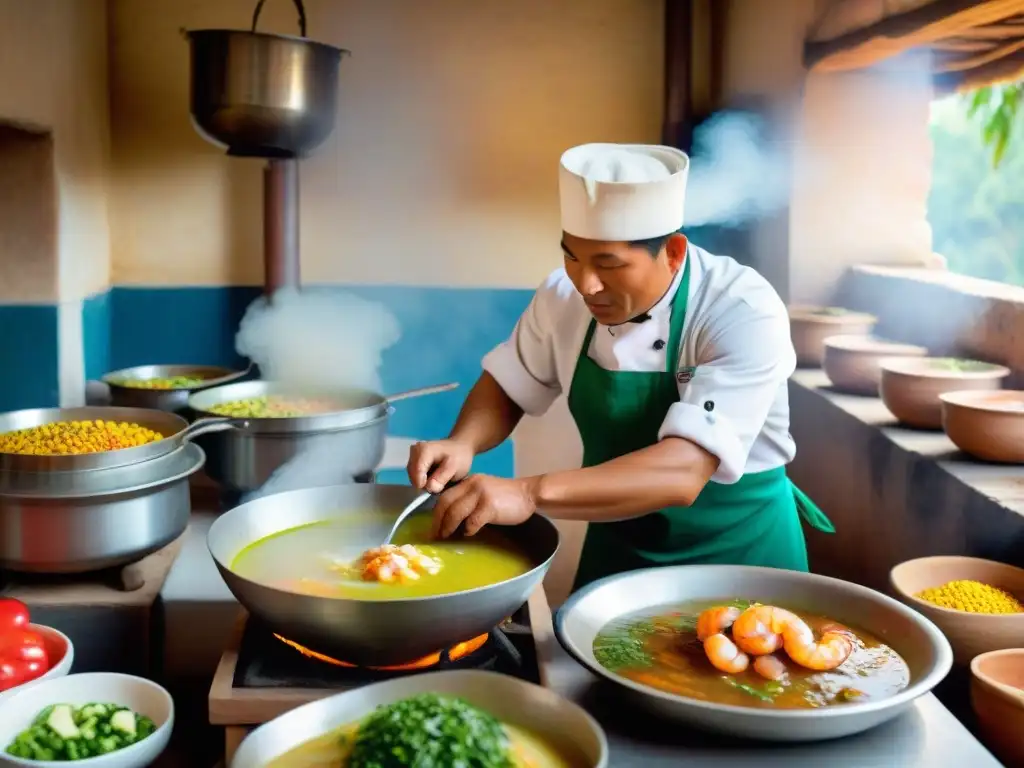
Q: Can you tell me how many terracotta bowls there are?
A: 6